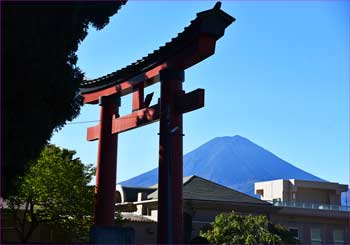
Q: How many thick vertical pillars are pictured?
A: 2